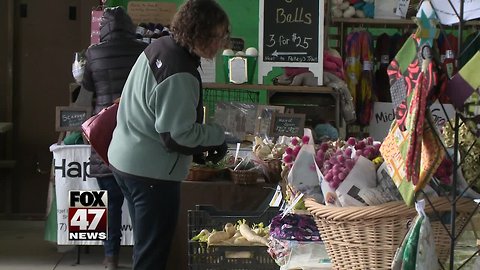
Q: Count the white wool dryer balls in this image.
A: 3